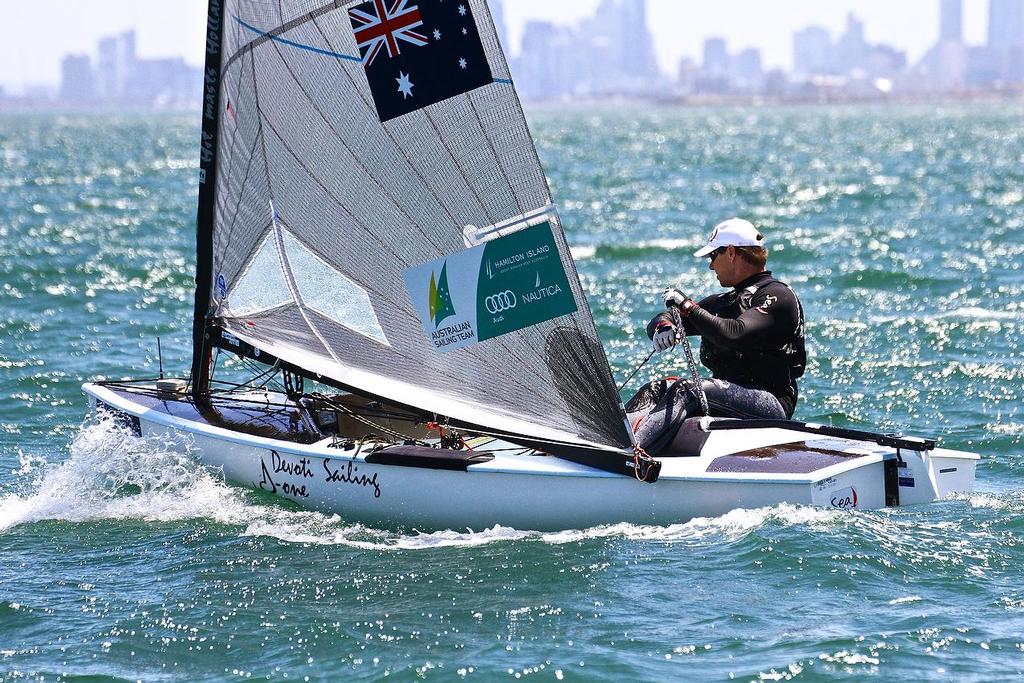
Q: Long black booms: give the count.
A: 1